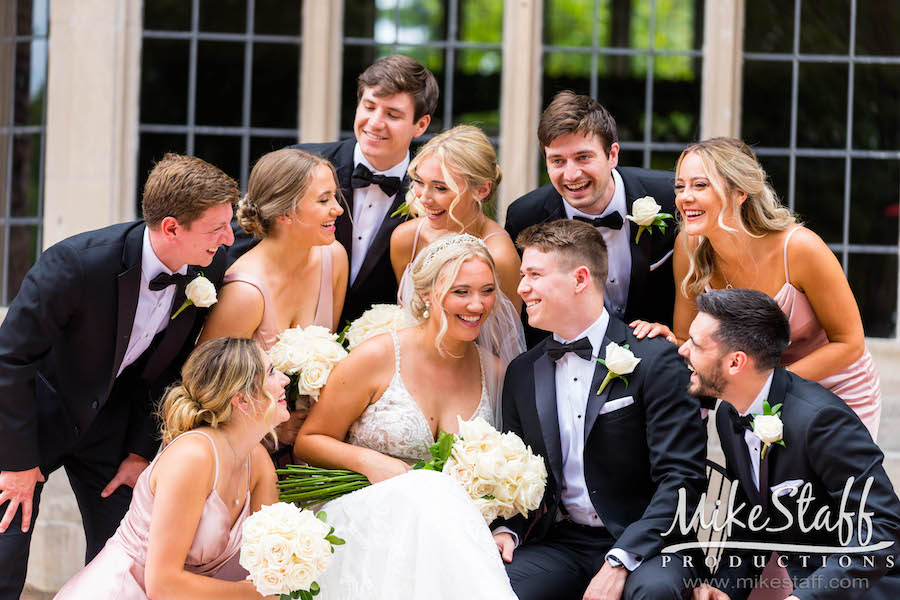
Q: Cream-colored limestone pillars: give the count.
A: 4